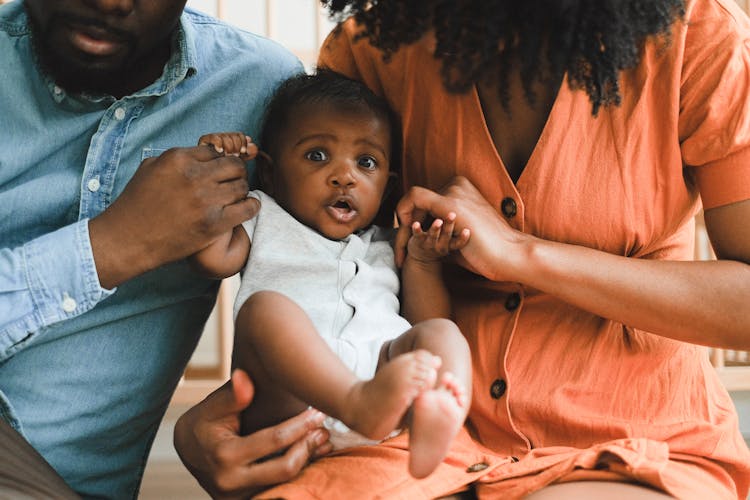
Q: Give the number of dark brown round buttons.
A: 4